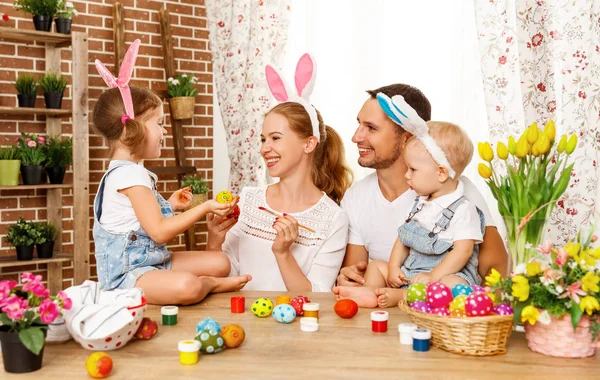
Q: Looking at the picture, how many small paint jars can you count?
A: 8